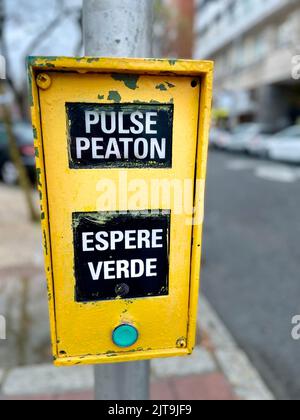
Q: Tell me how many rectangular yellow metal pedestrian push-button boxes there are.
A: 1